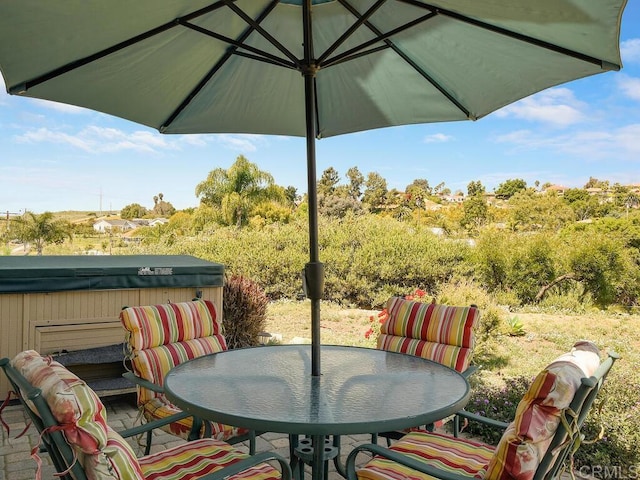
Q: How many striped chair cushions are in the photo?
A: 4